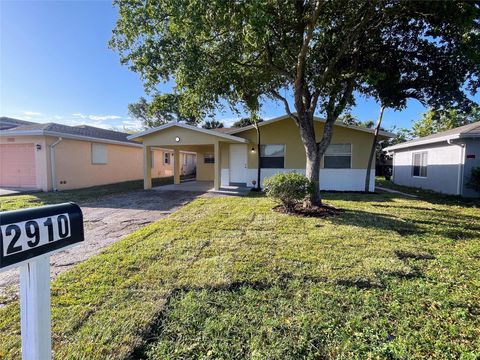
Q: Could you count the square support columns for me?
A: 3